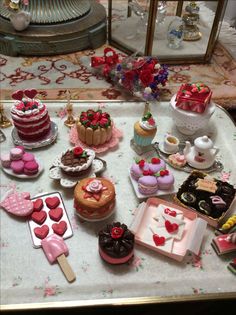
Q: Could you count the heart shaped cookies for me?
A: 6